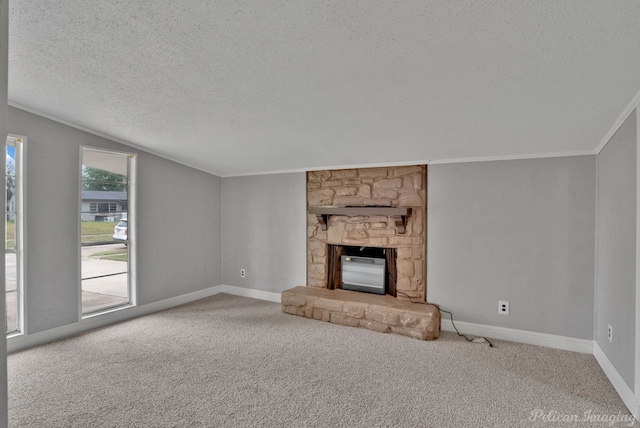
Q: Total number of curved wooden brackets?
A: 2